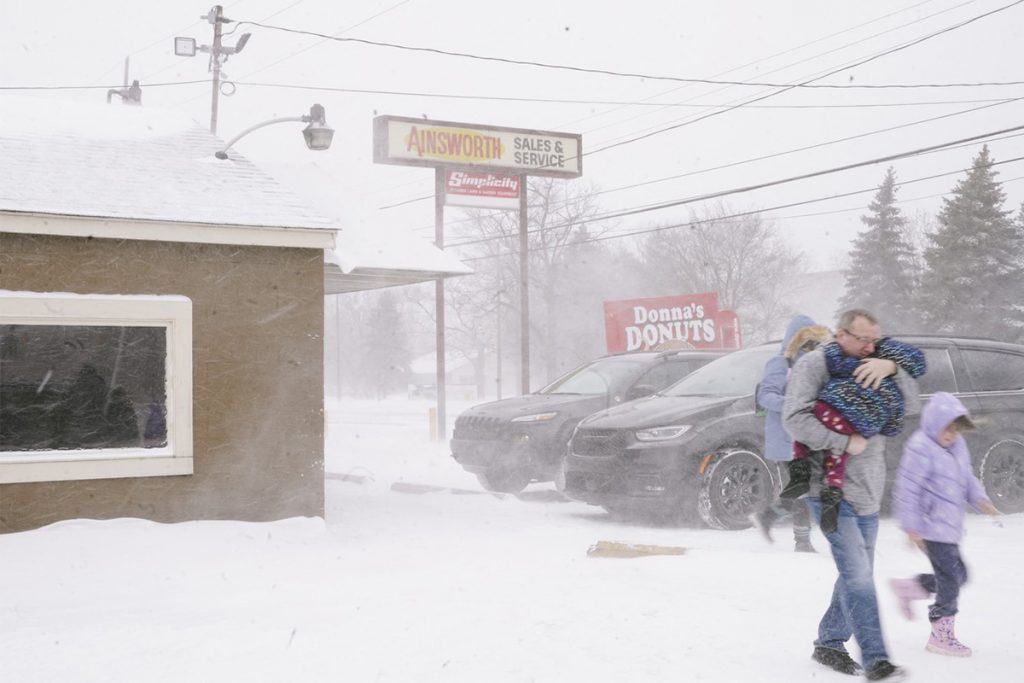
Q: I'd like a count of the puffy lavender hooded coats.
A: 1